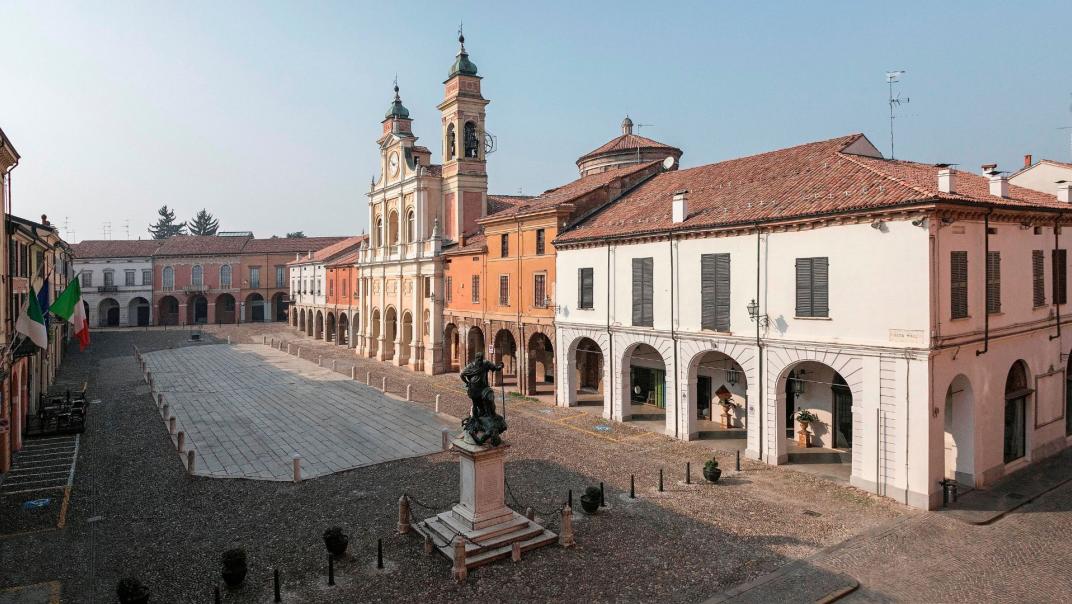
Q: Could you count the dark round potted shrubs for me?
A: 5